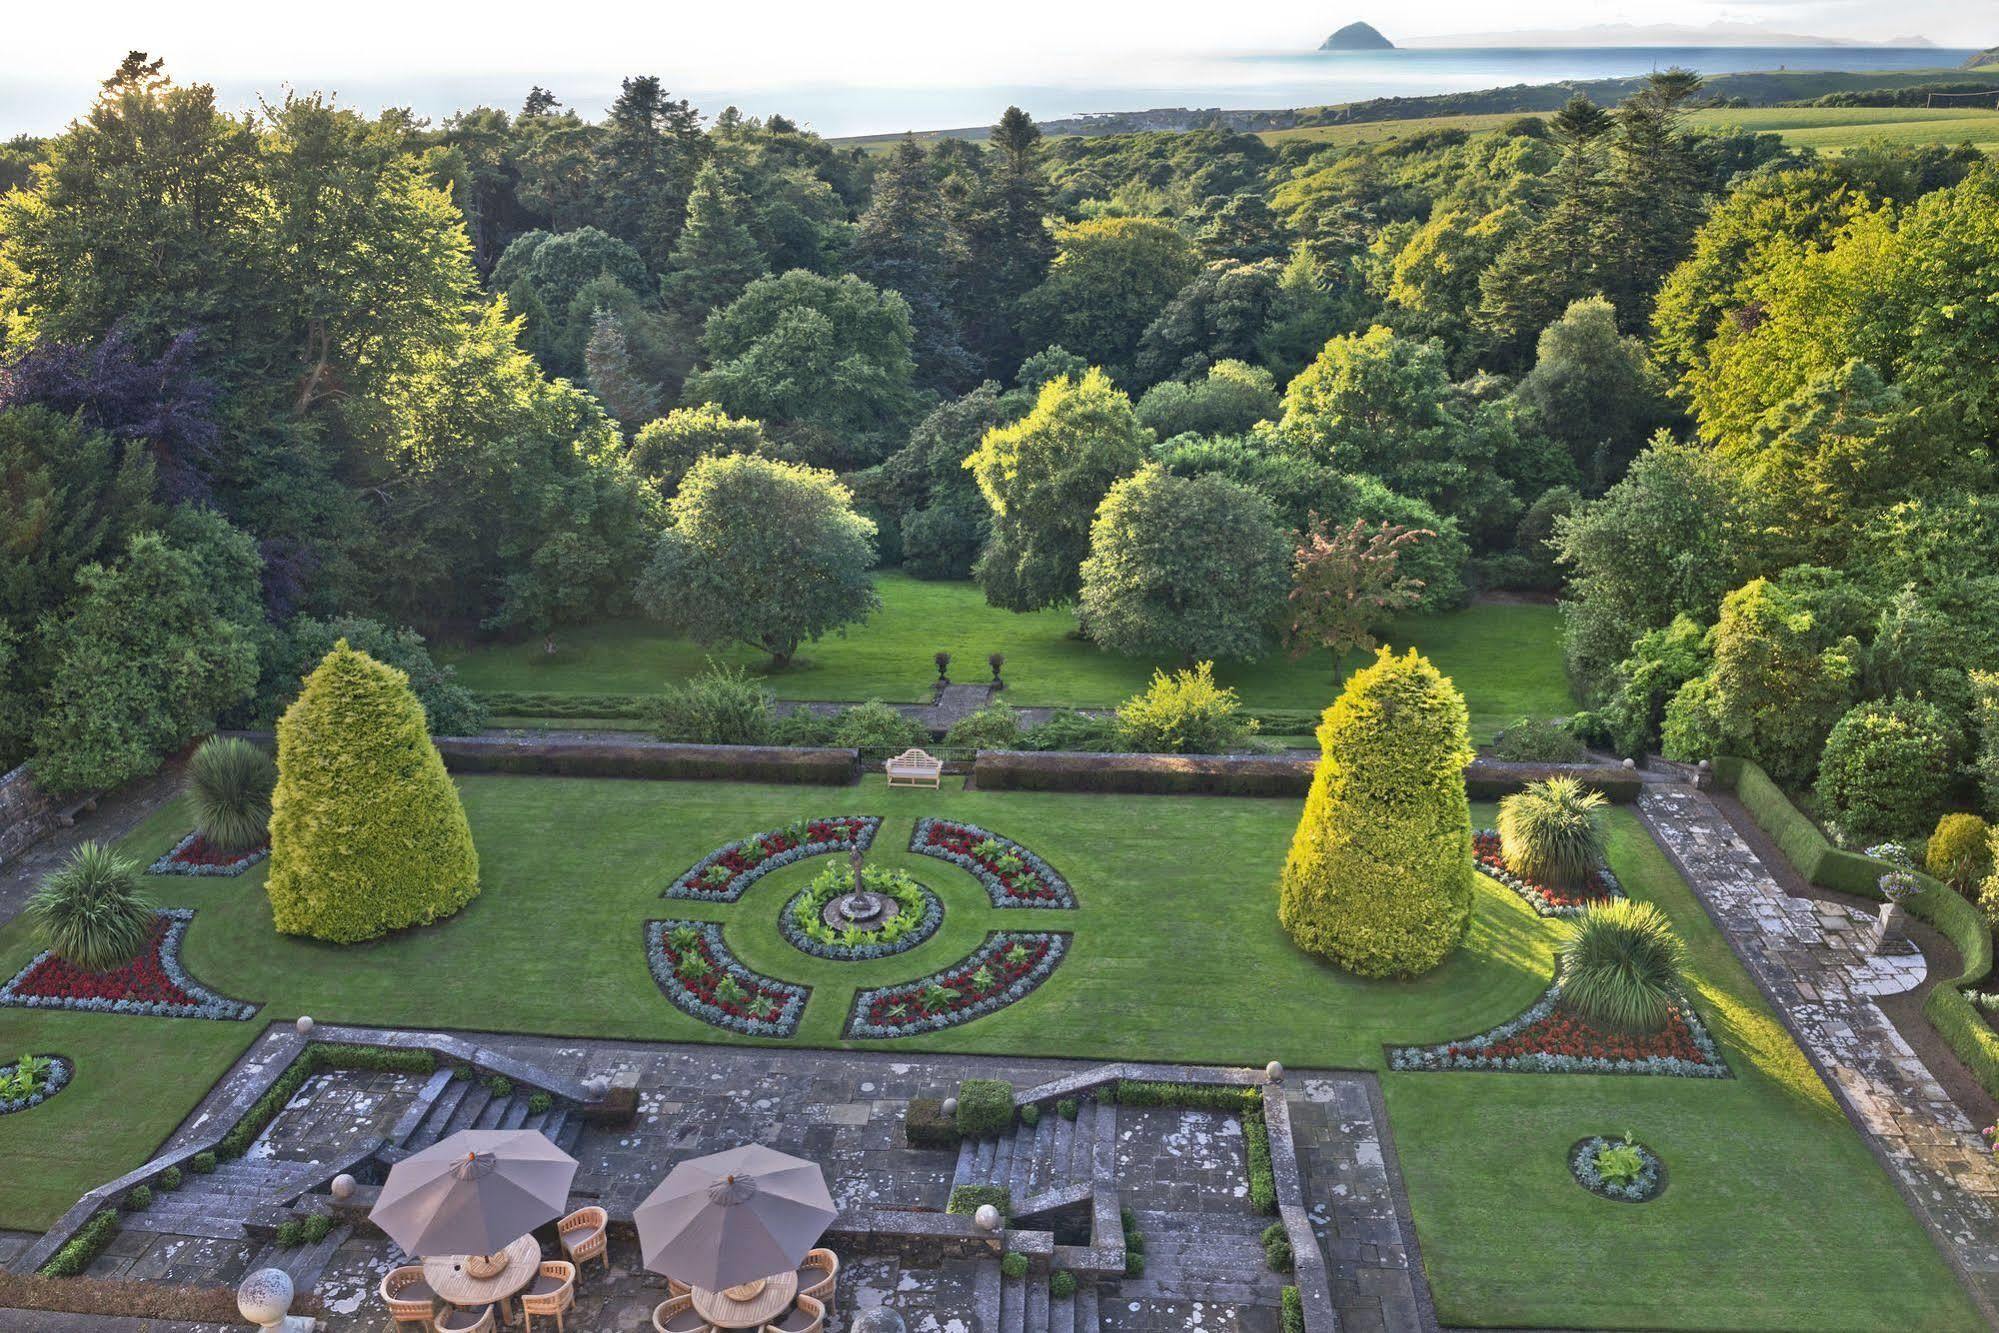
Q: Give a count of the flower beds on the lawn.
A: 11